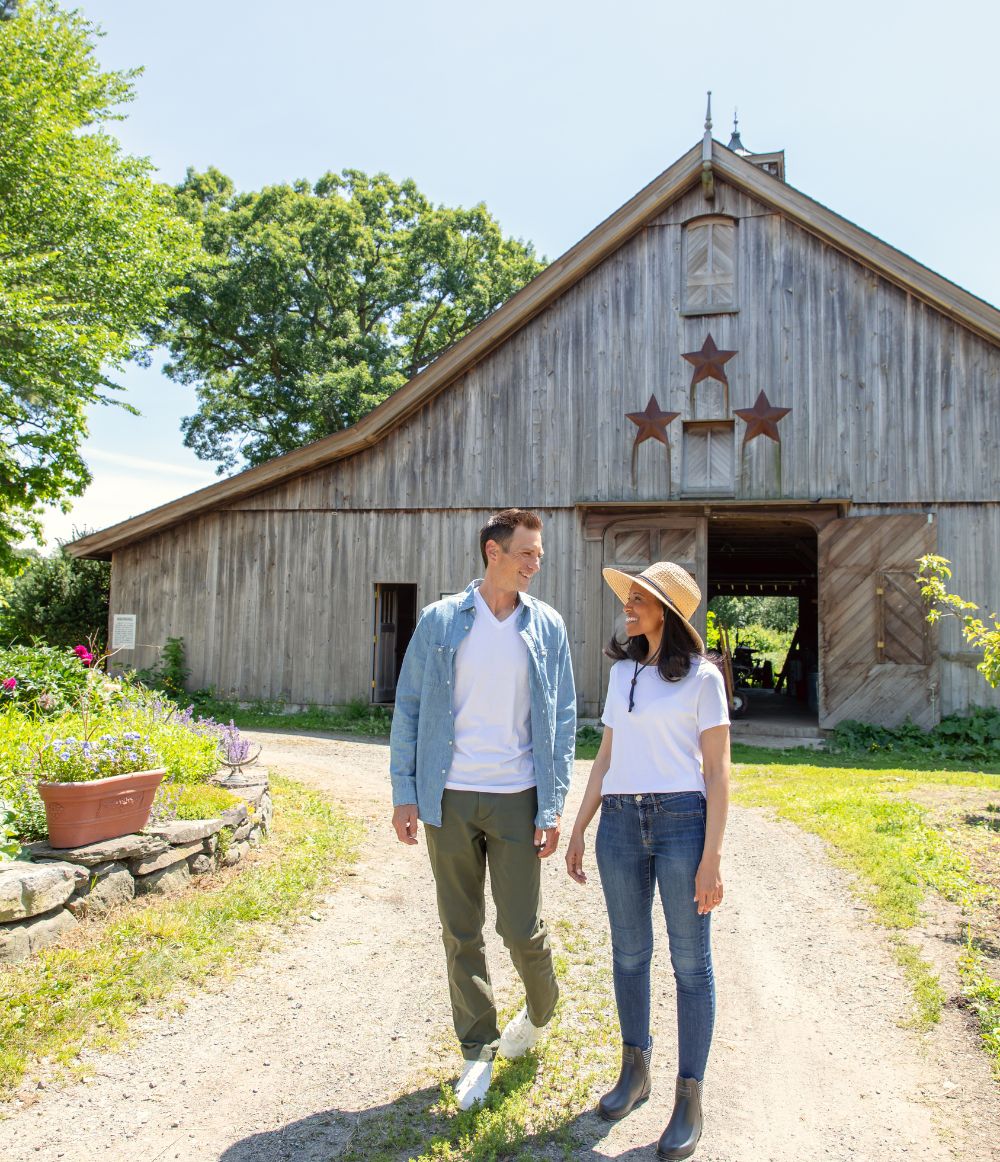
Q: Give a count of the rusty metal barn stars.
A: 3